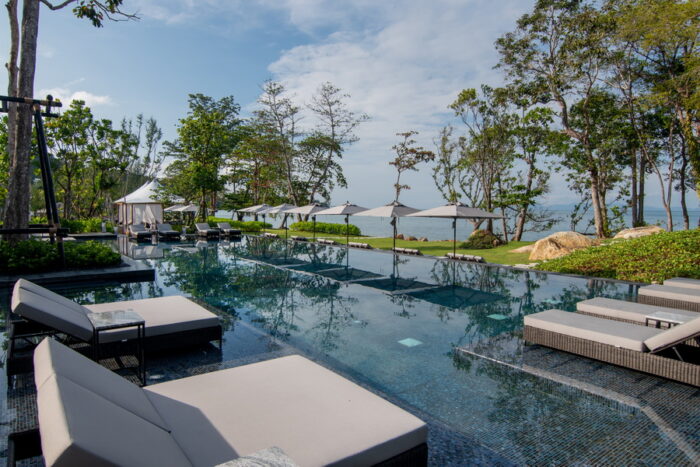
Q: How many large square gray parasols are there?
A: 6